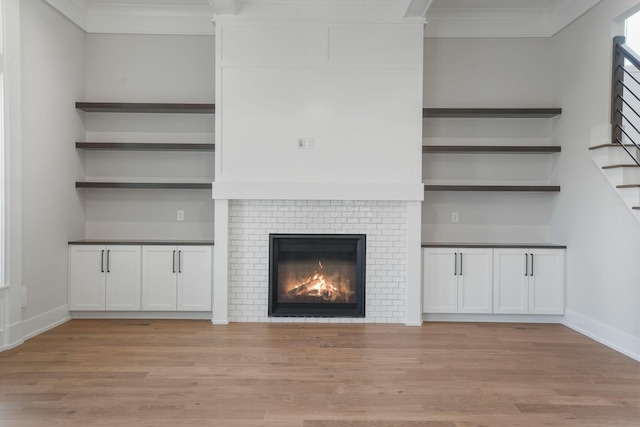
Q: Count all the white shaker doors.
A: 8